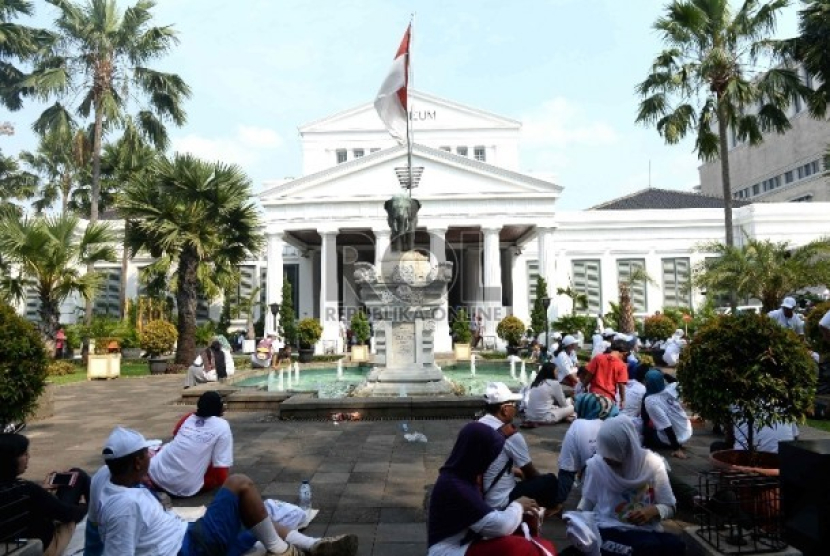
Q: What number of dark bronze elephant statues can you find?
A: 1